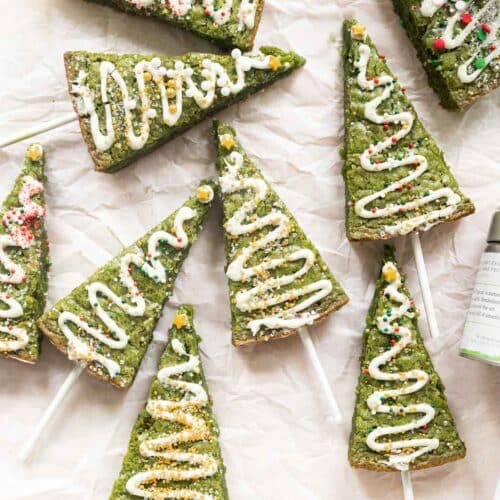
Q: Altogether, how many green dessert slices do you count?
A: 9